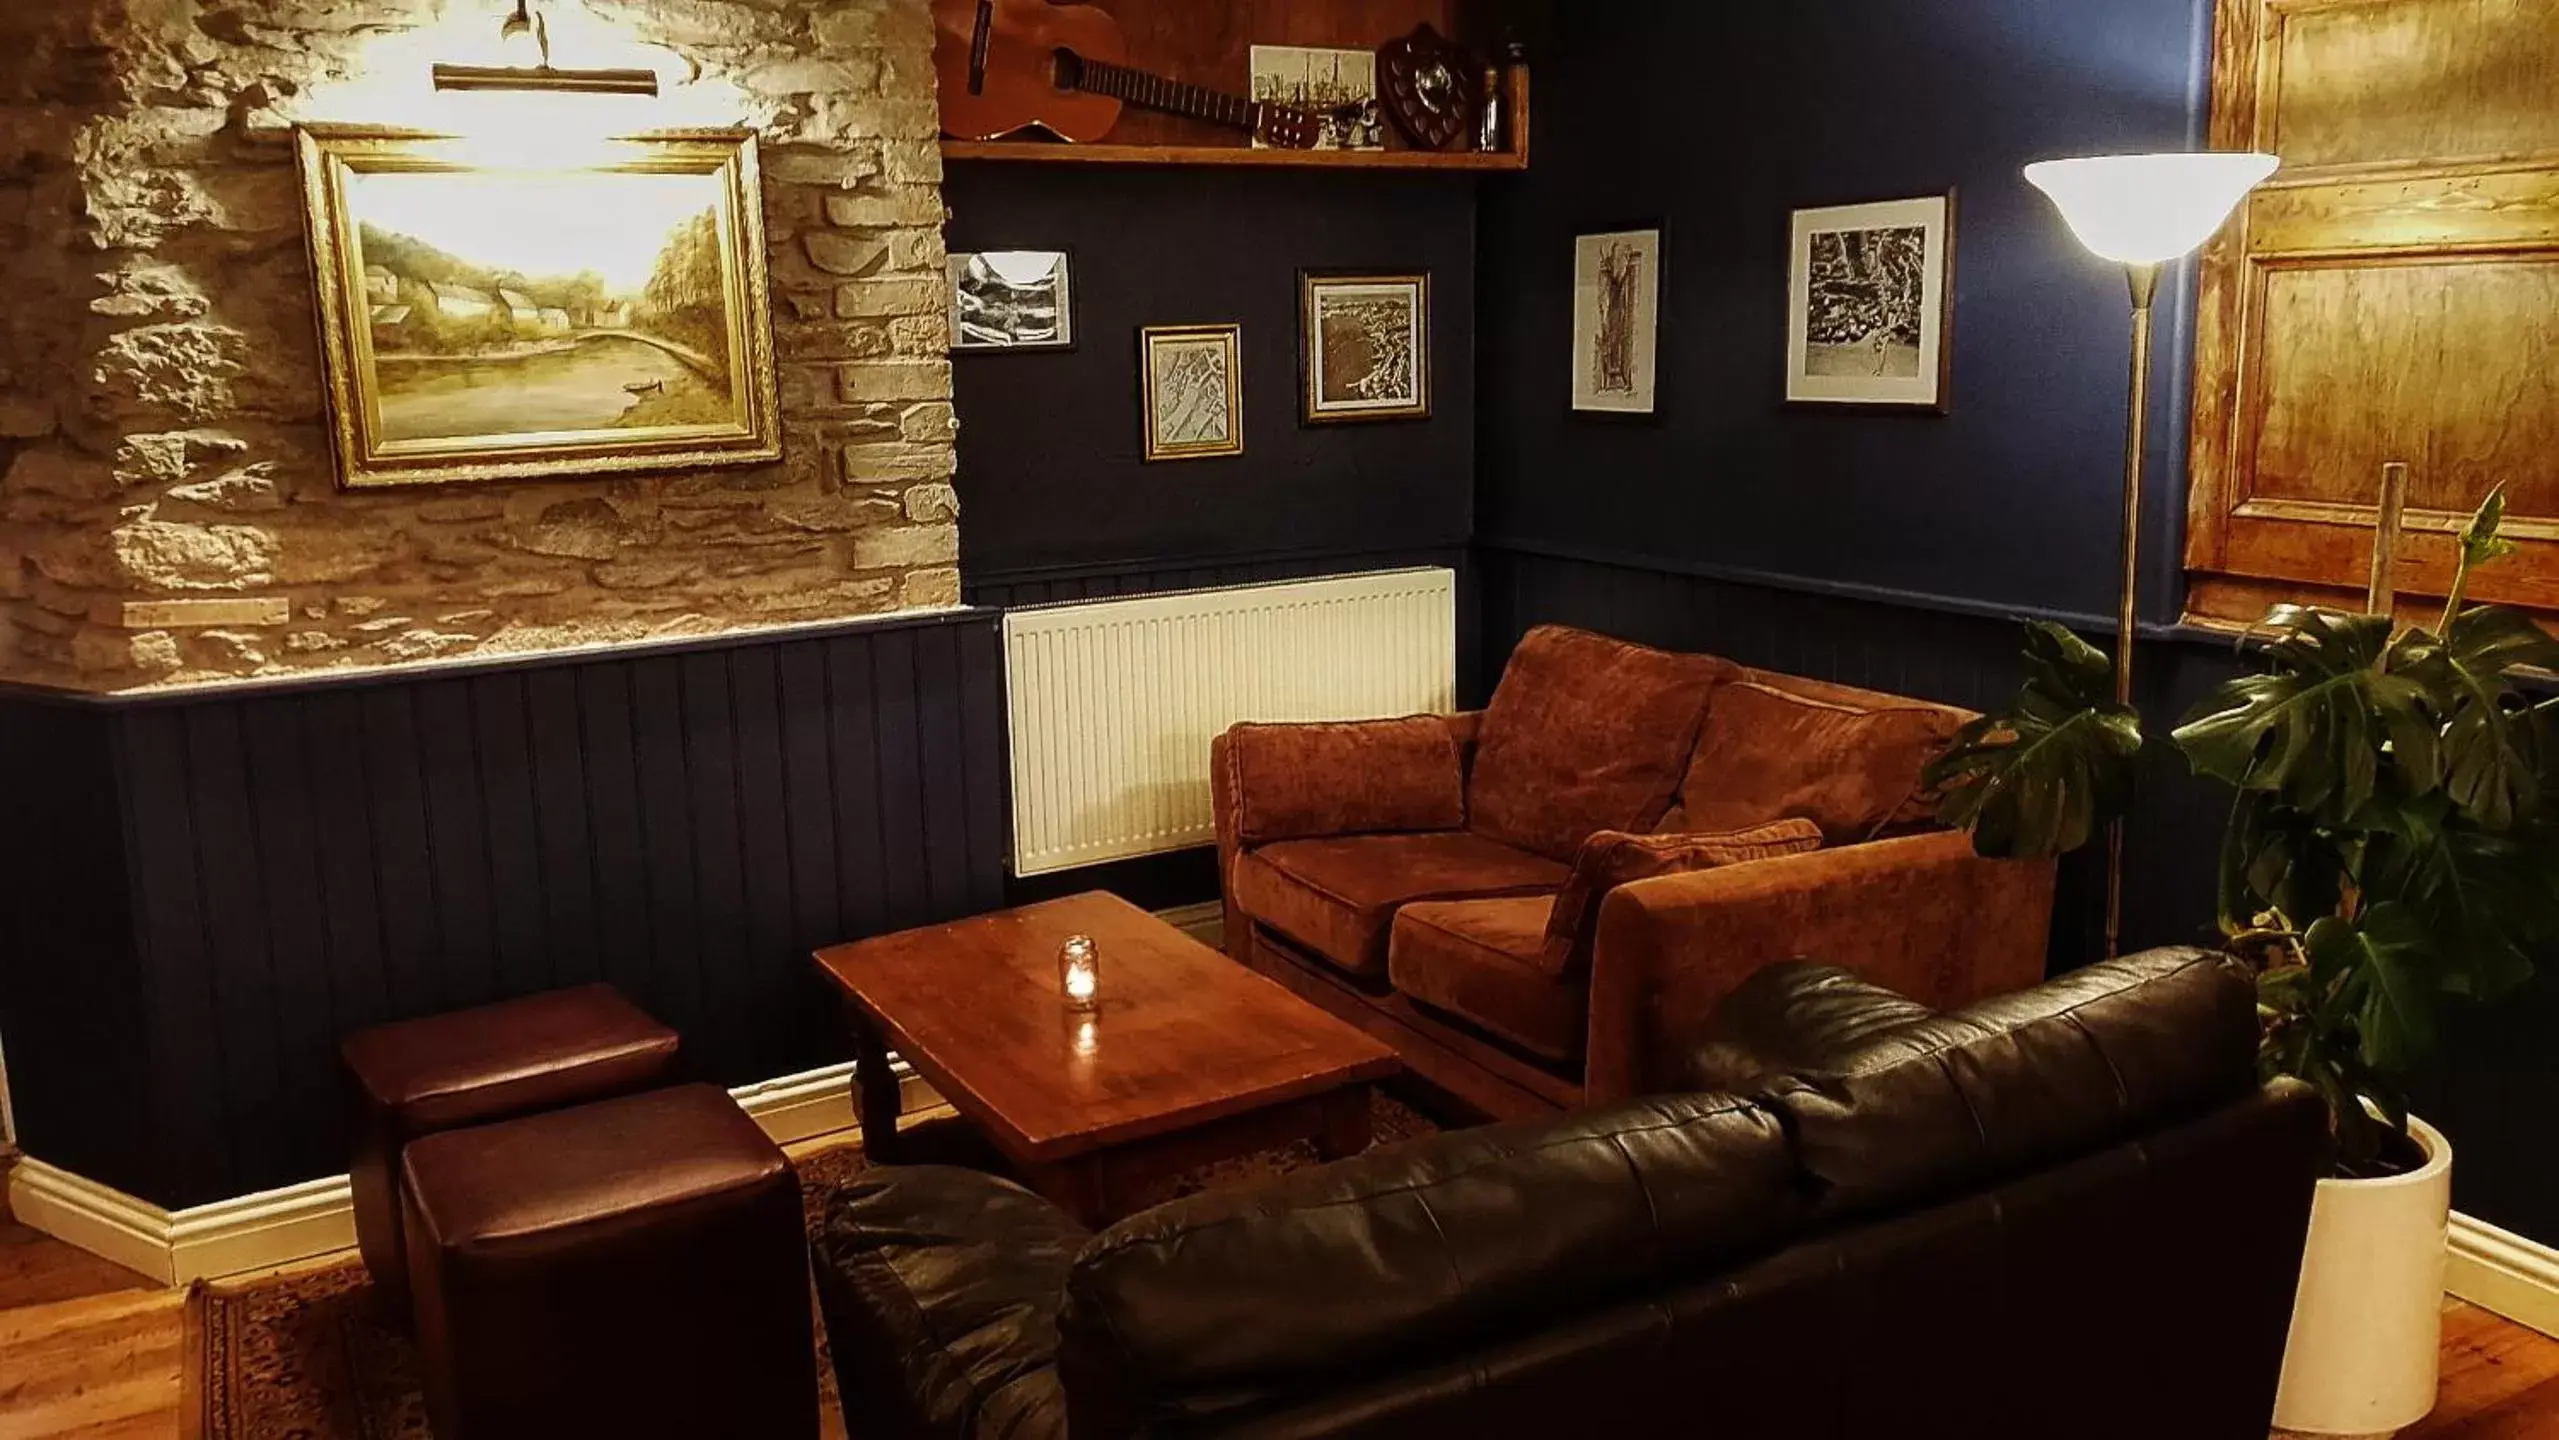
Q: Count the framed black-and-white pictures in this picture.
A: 5